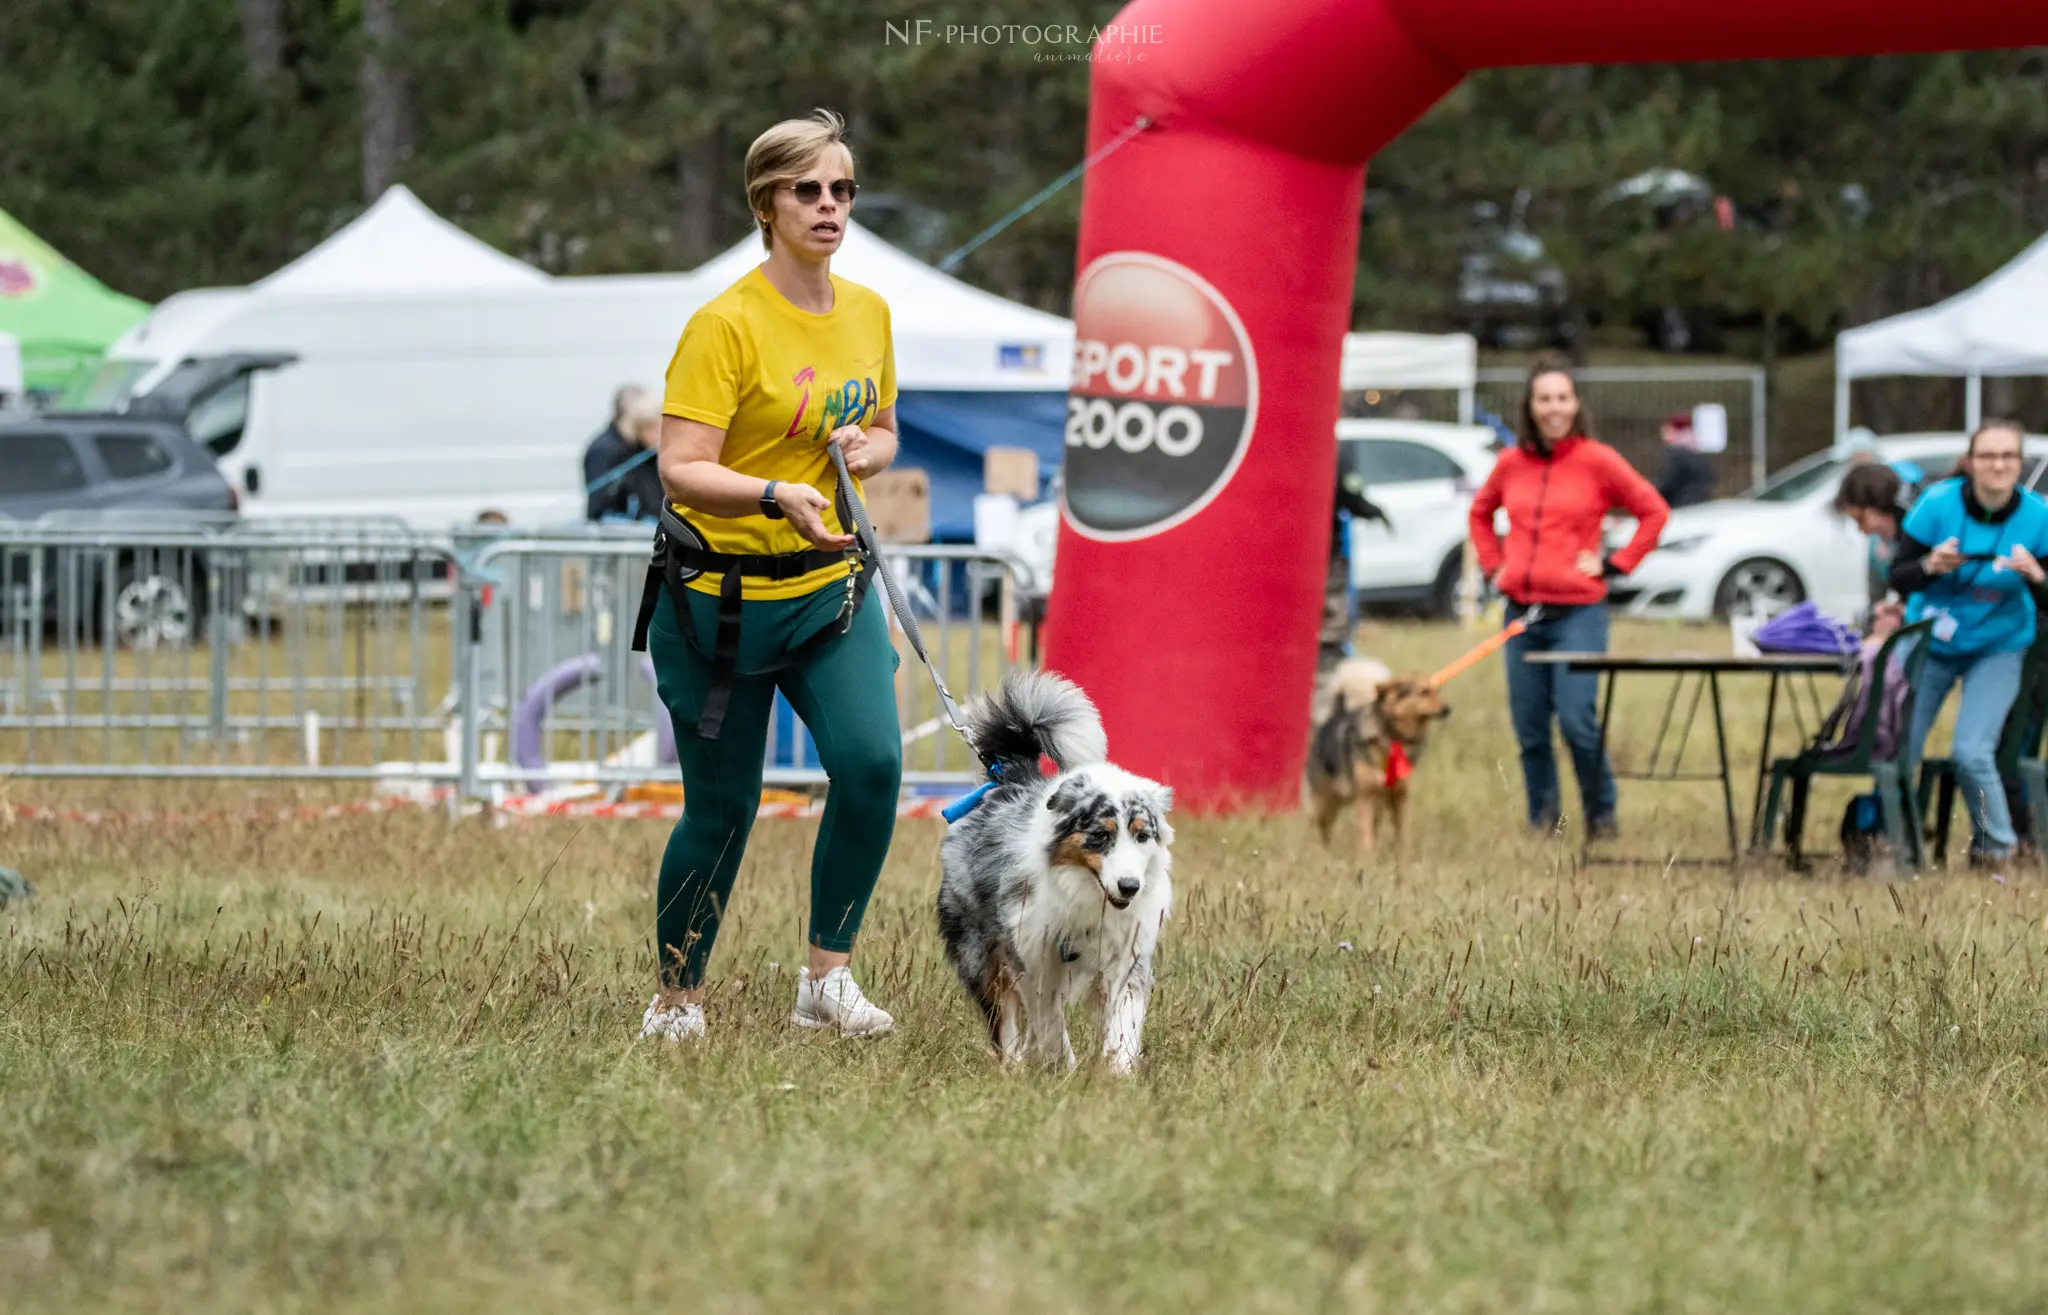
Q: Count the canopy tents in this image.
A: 5